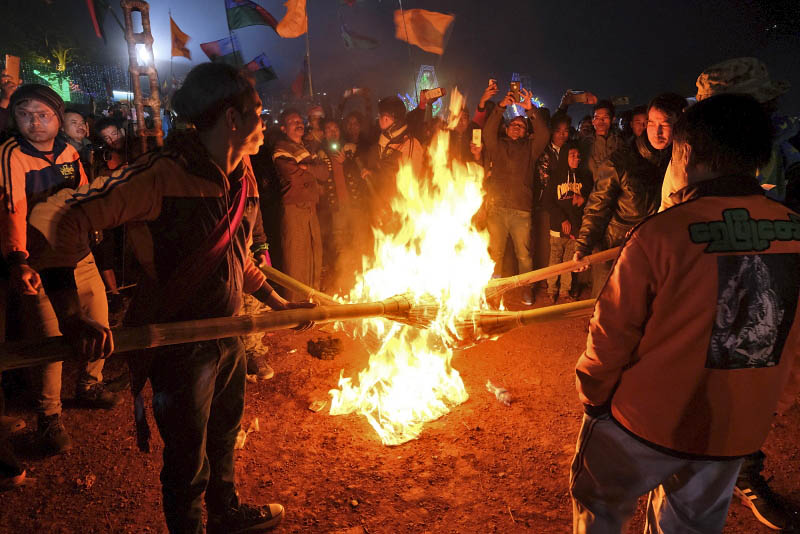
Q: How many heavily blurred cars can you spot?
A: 0